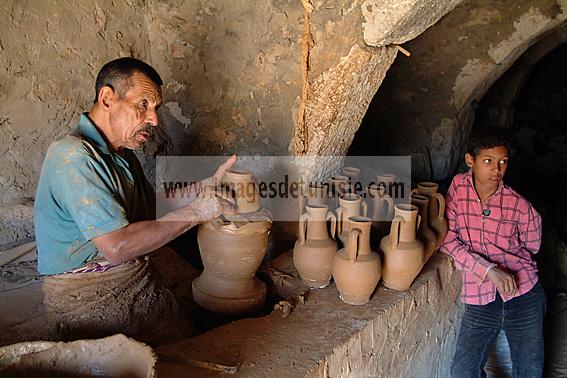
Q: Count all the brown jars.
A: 11